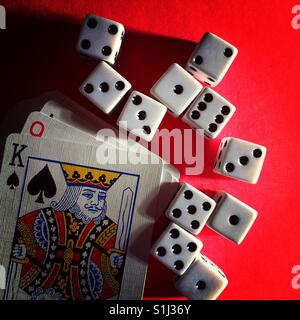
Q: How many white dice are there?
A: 11